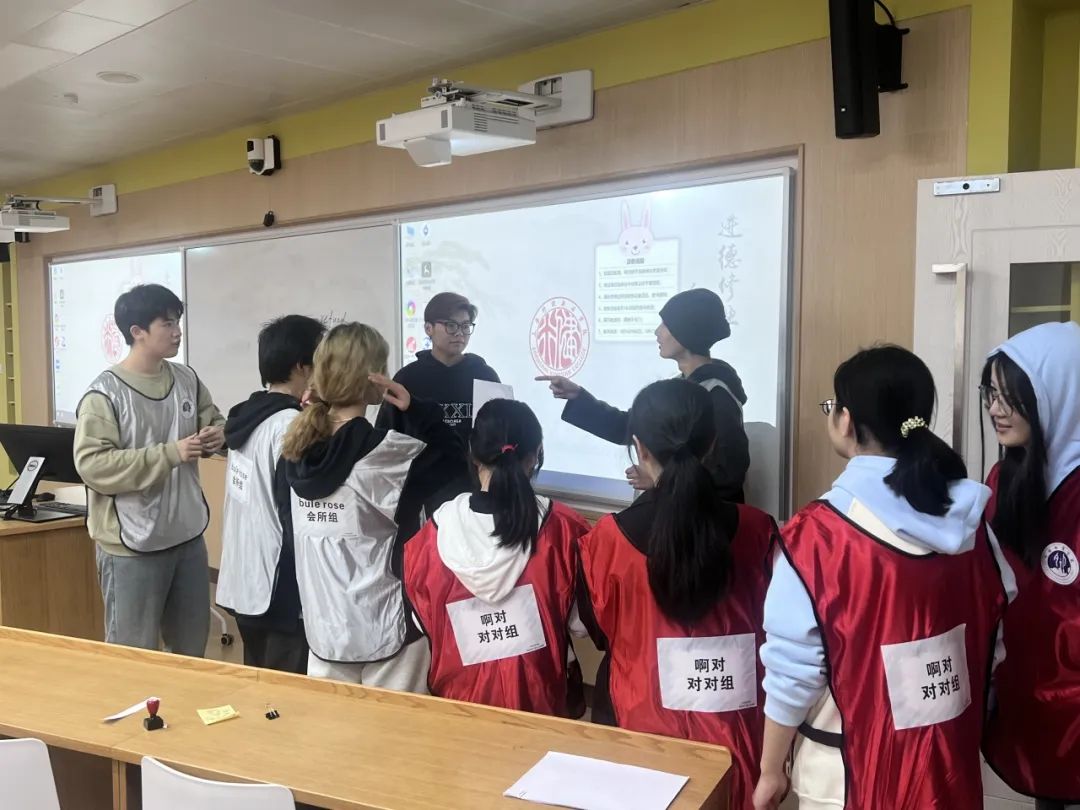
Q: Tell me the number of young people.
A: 9